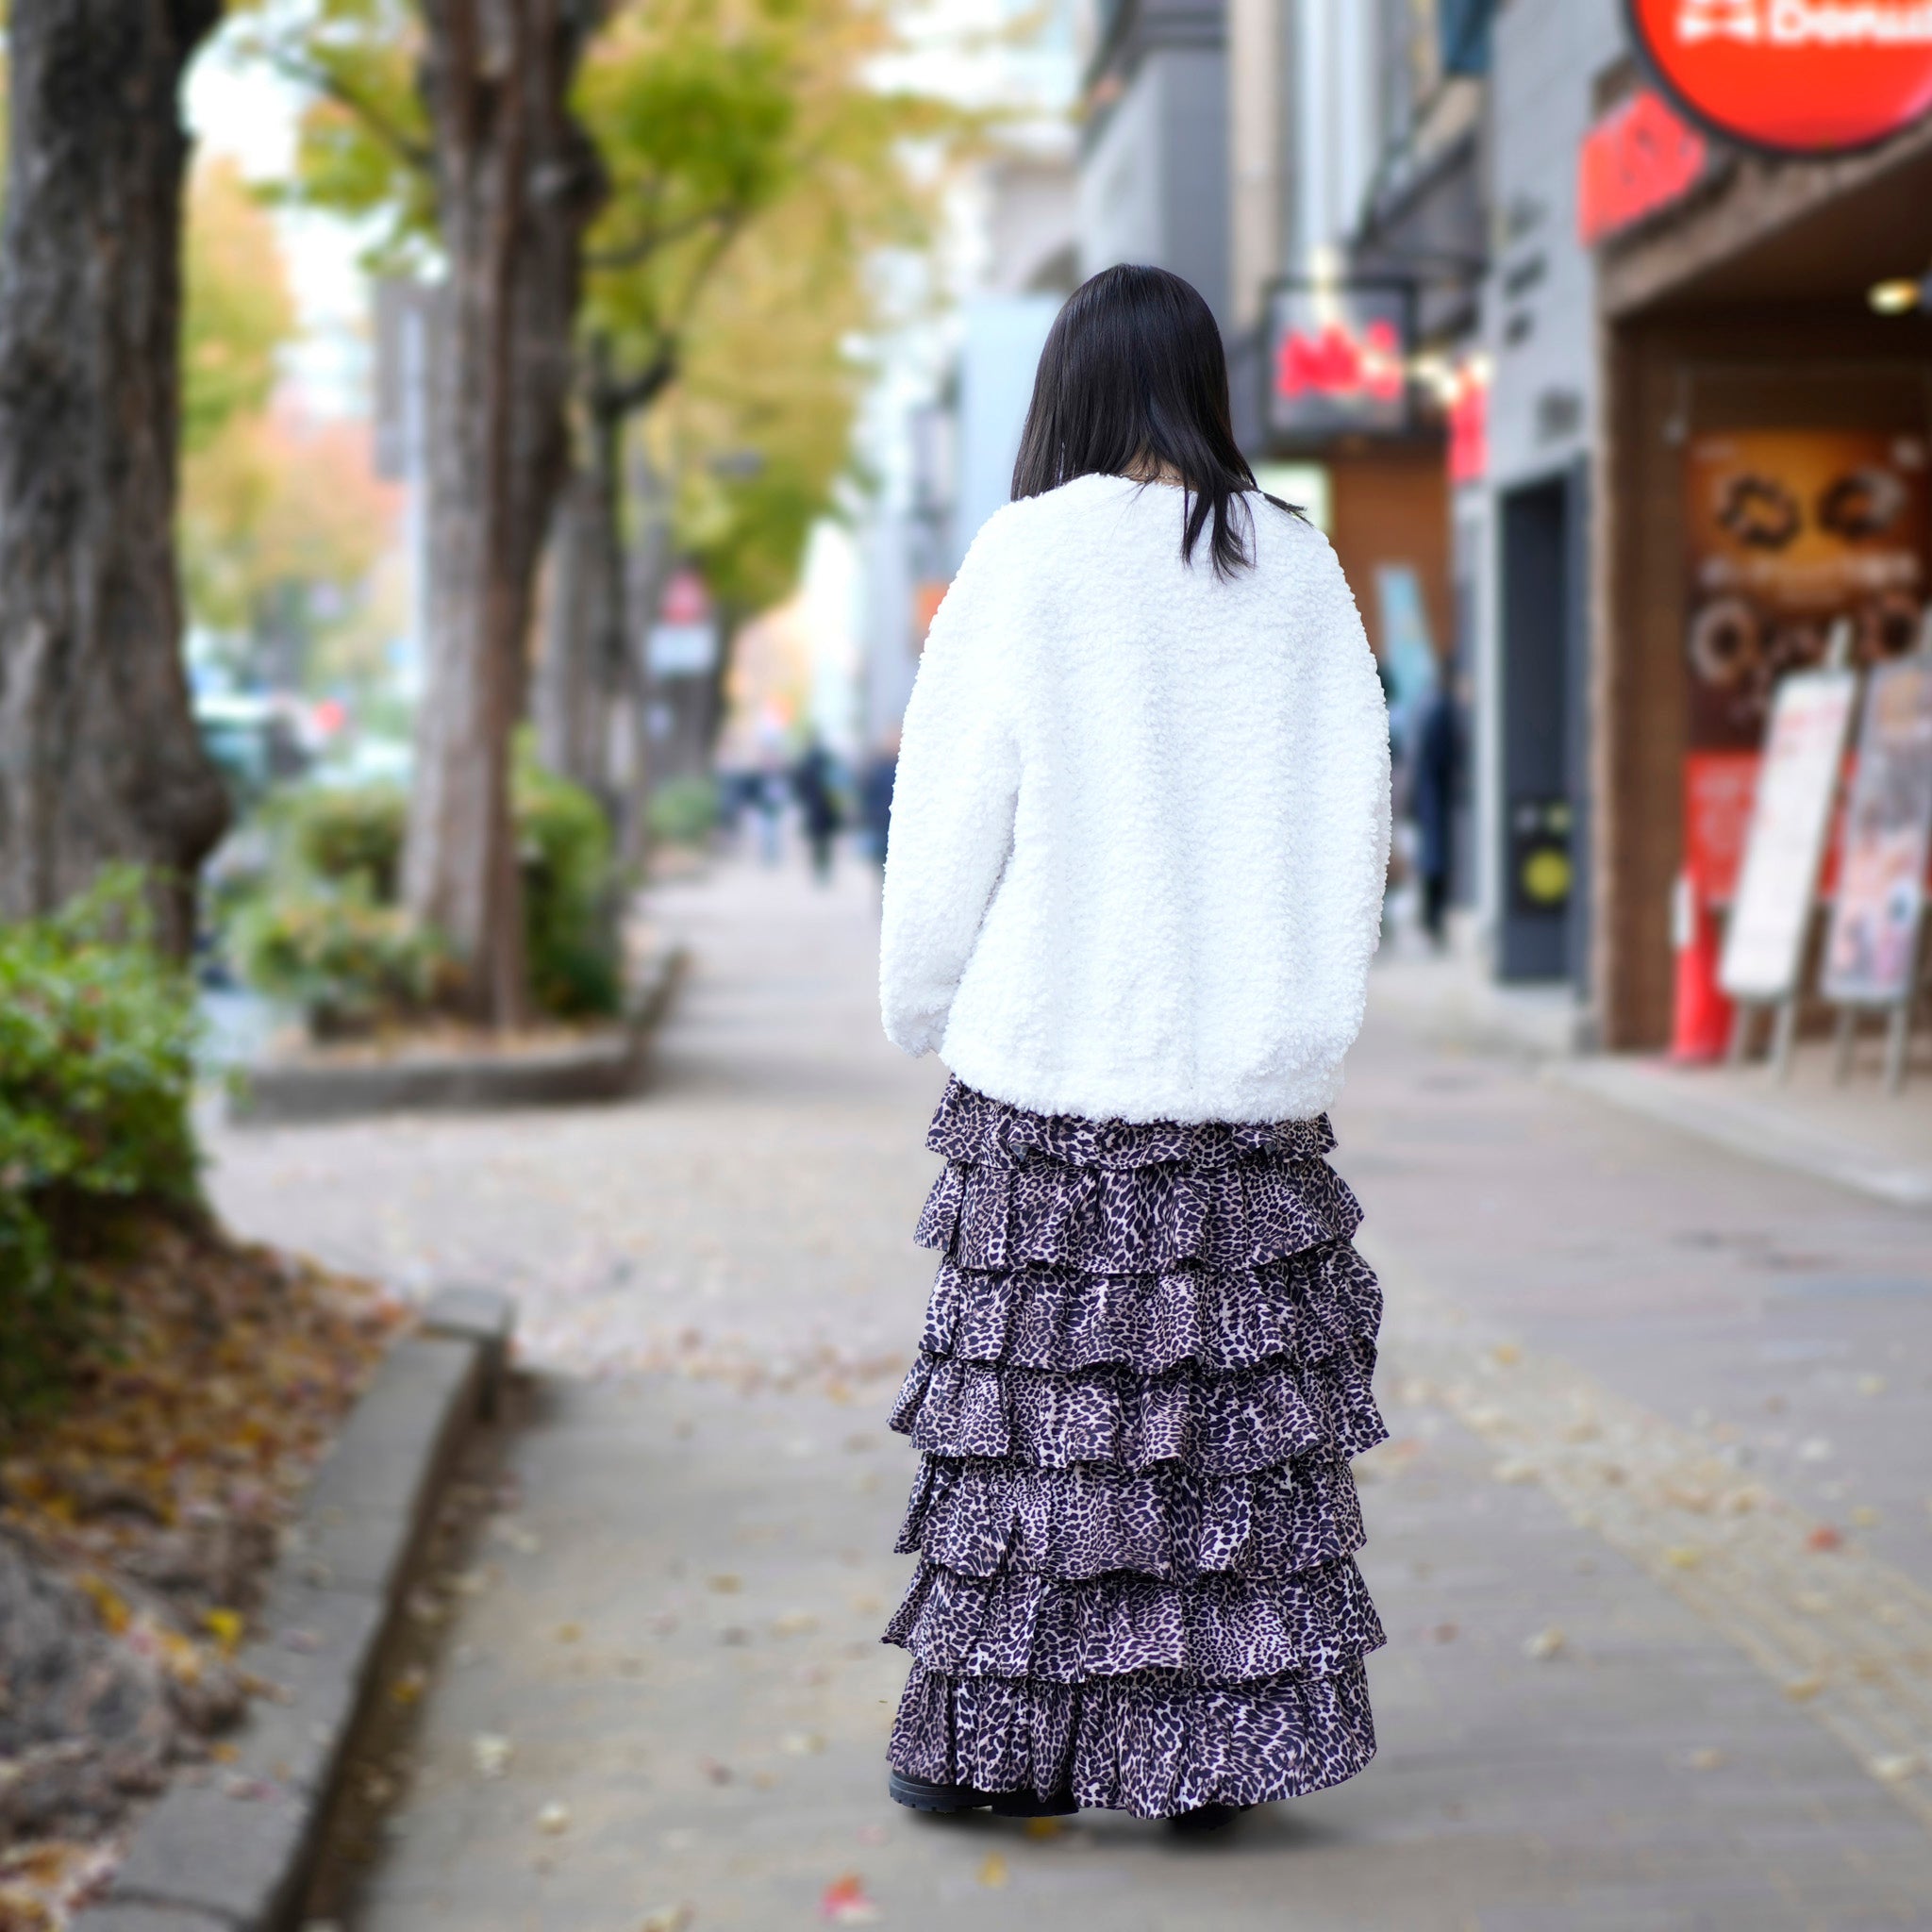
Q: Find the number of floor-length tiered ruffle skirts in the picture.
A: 1